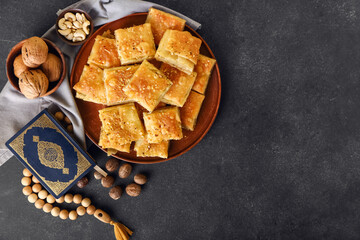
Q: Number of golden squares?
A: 13